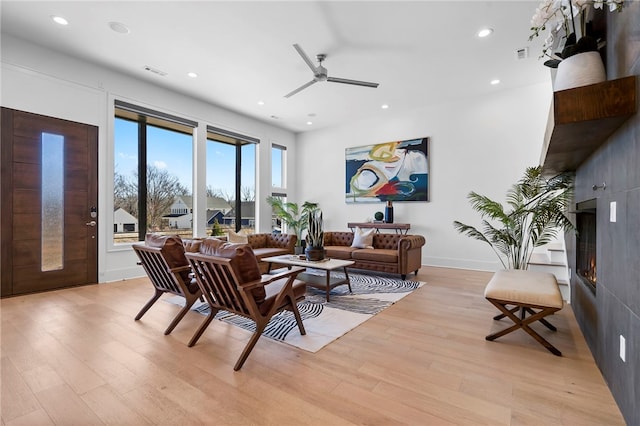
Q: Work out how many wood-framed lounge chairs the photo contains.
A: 2